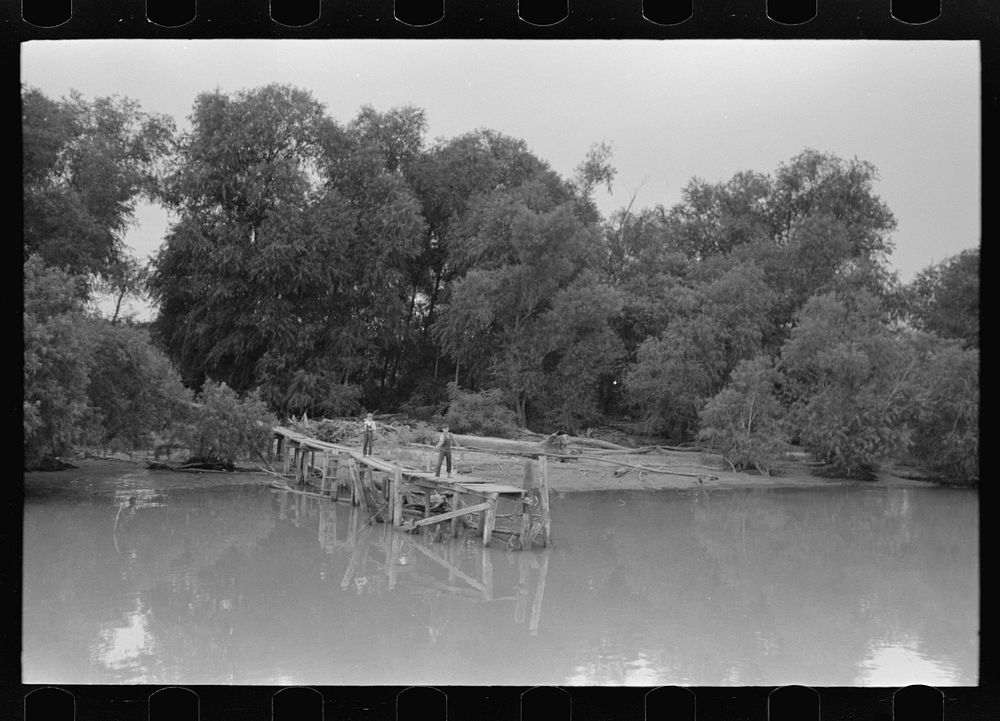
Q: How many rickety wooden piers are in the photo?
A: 1